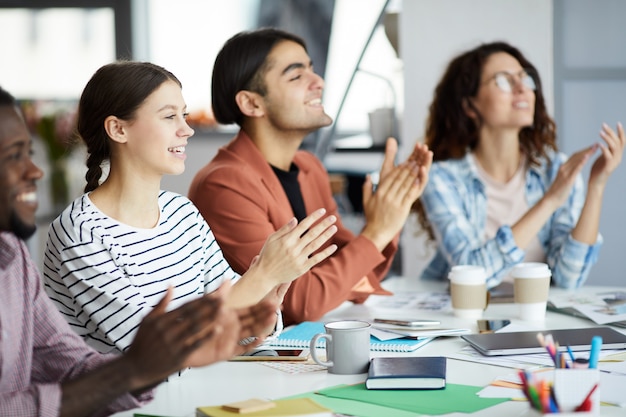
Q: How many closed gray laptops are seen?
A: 1